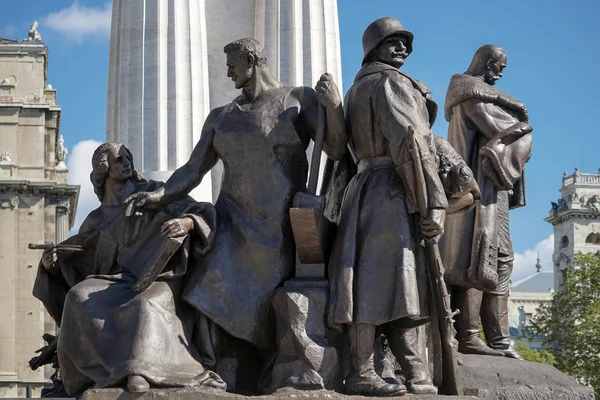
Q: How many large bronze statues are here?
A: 5